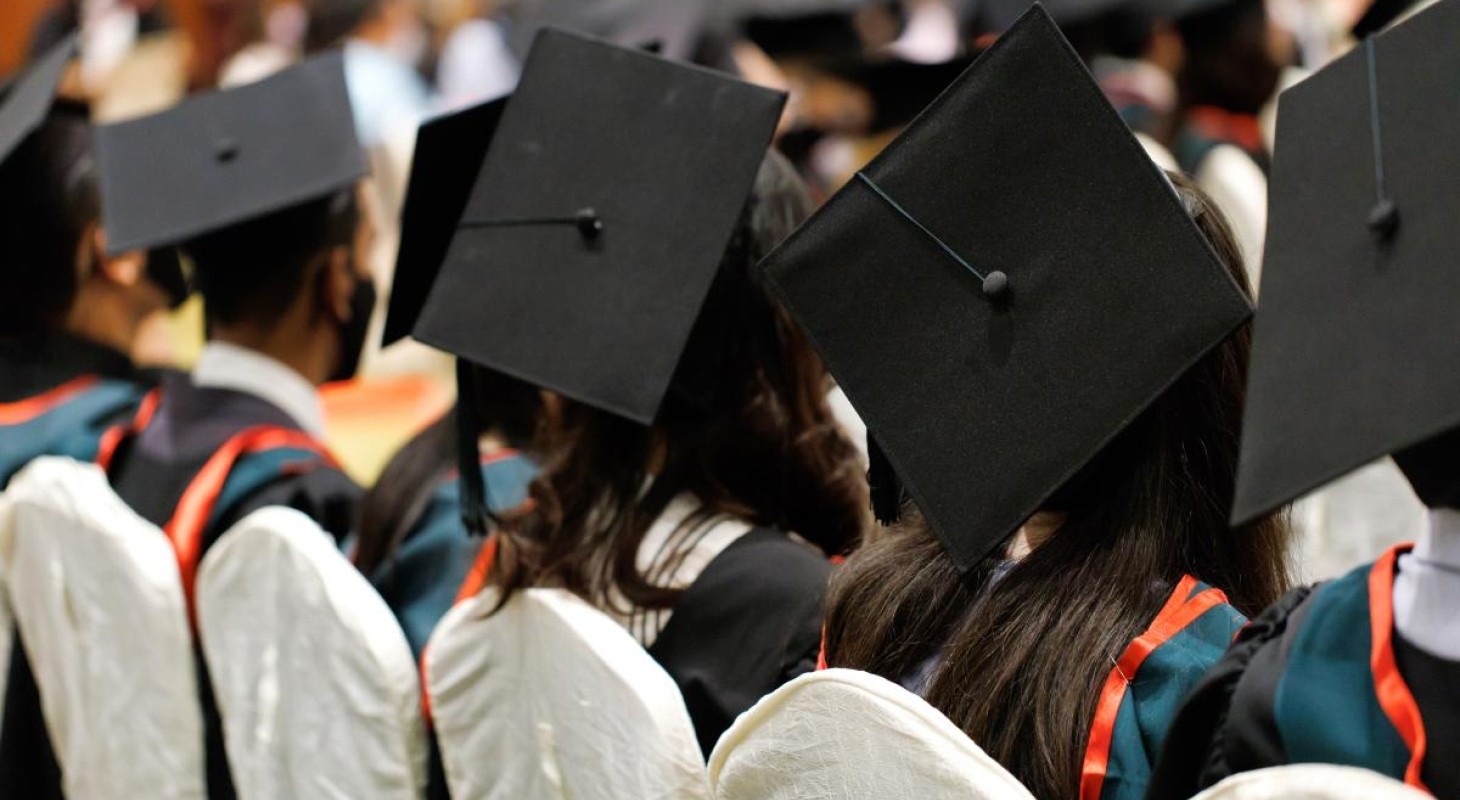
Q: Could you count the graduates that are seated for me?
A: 6